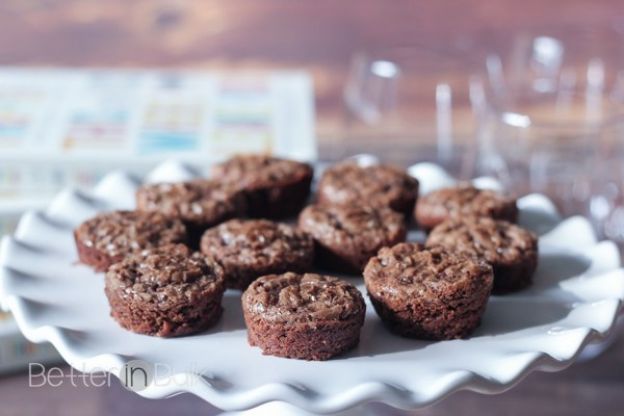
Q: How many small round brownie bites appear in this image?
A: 11